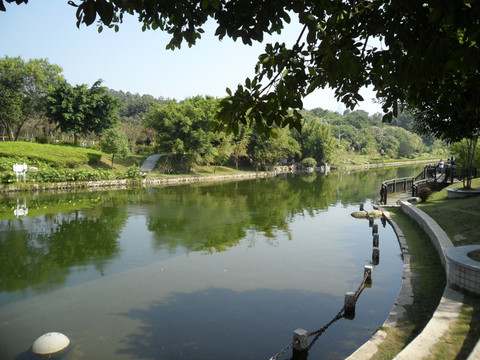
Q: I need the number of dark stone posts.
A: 8